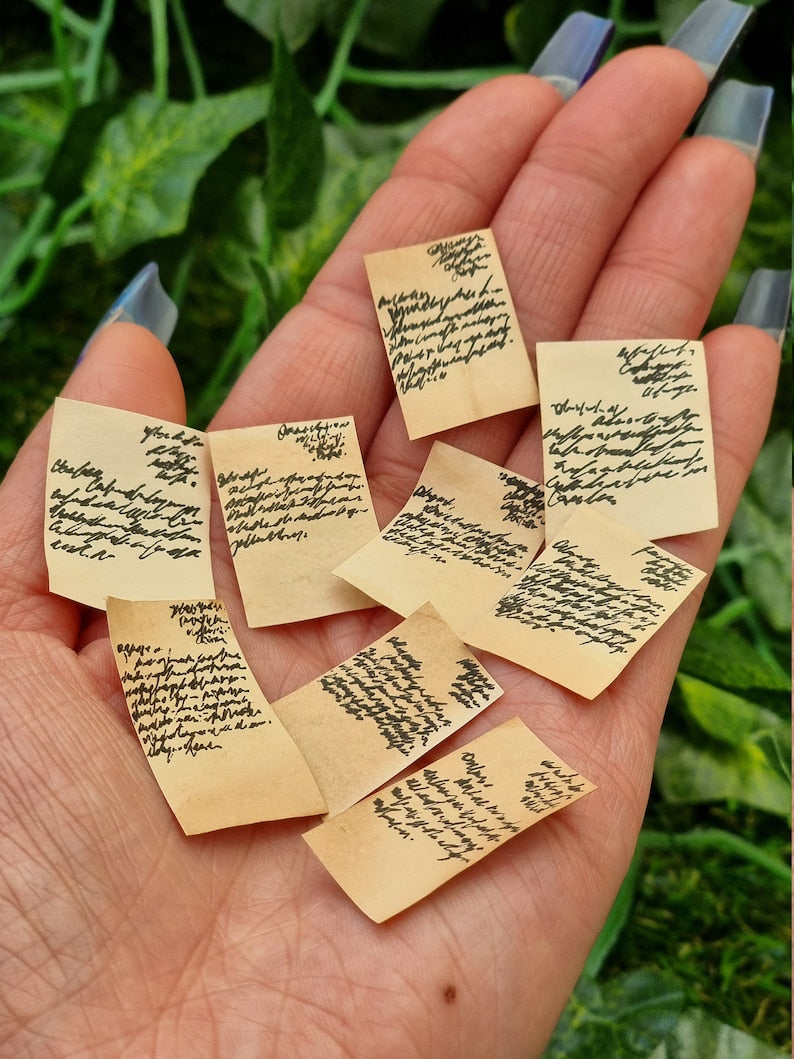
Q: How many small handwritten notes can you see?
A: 9